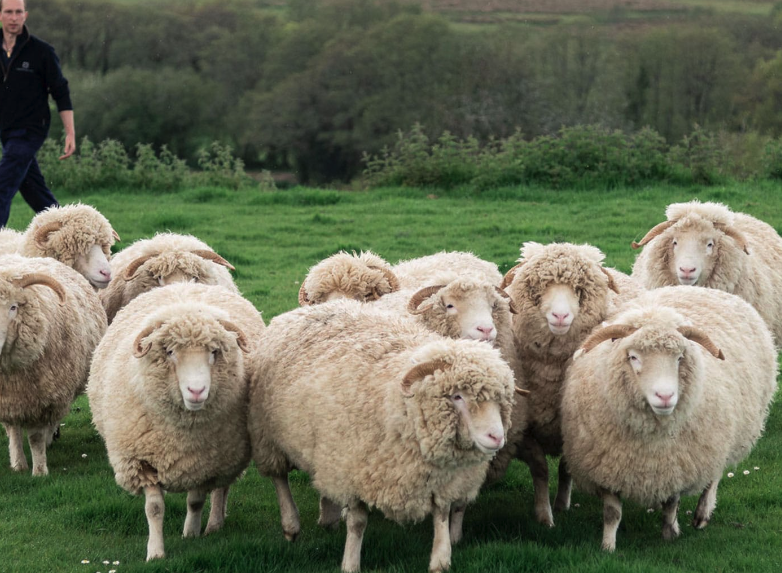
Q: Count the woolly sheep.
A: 10